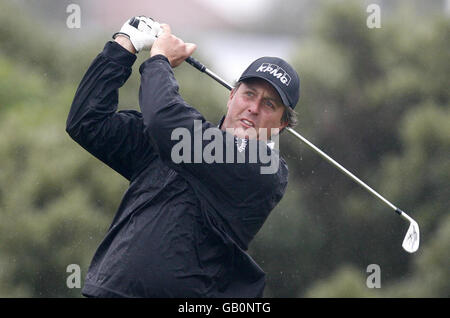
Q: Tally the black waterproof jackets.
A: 1